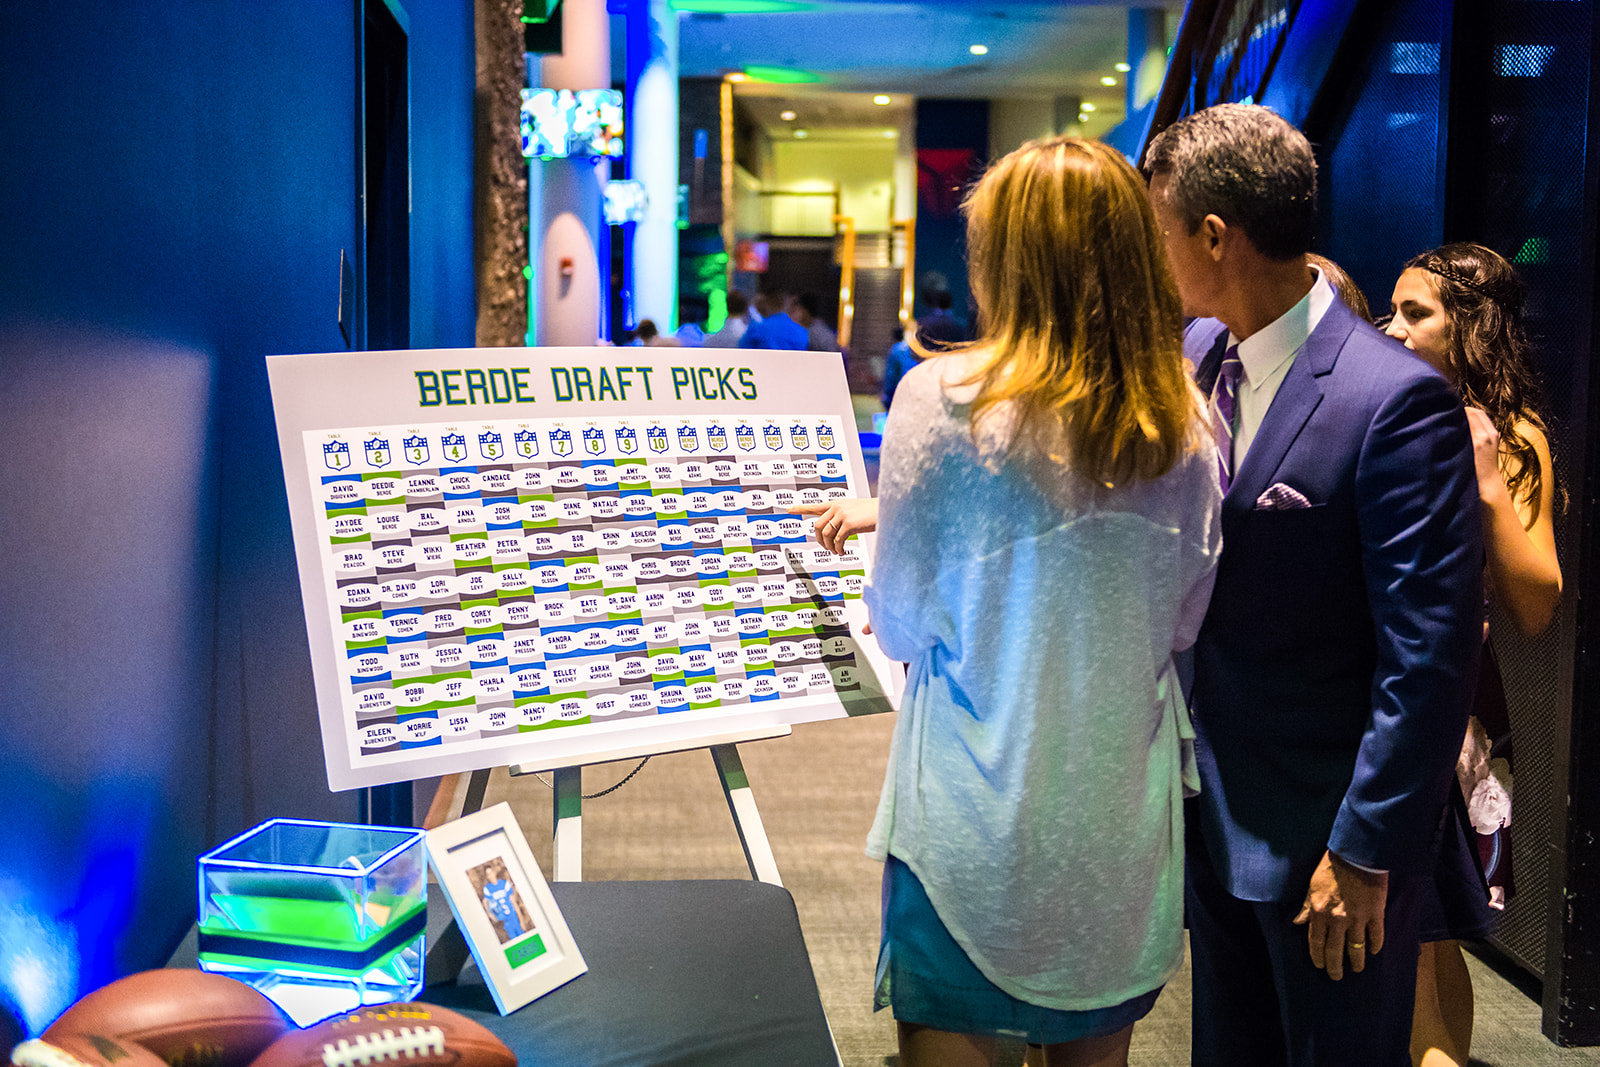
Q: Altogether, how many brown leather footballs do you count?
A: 3